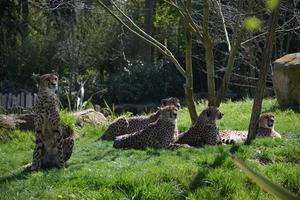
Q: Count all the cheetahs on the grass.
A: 5